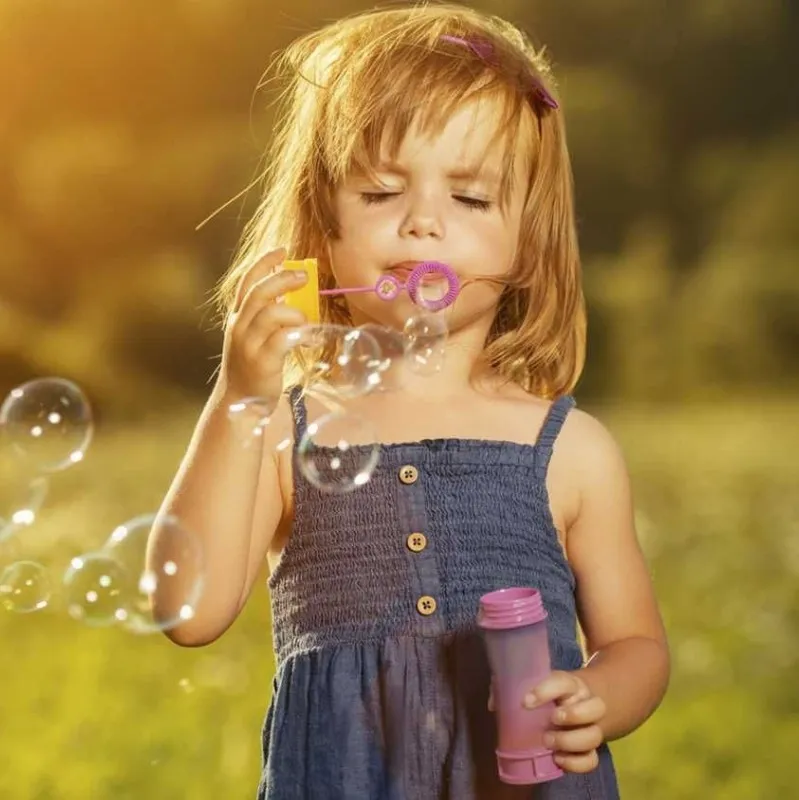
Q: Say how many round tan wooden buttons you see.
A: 3